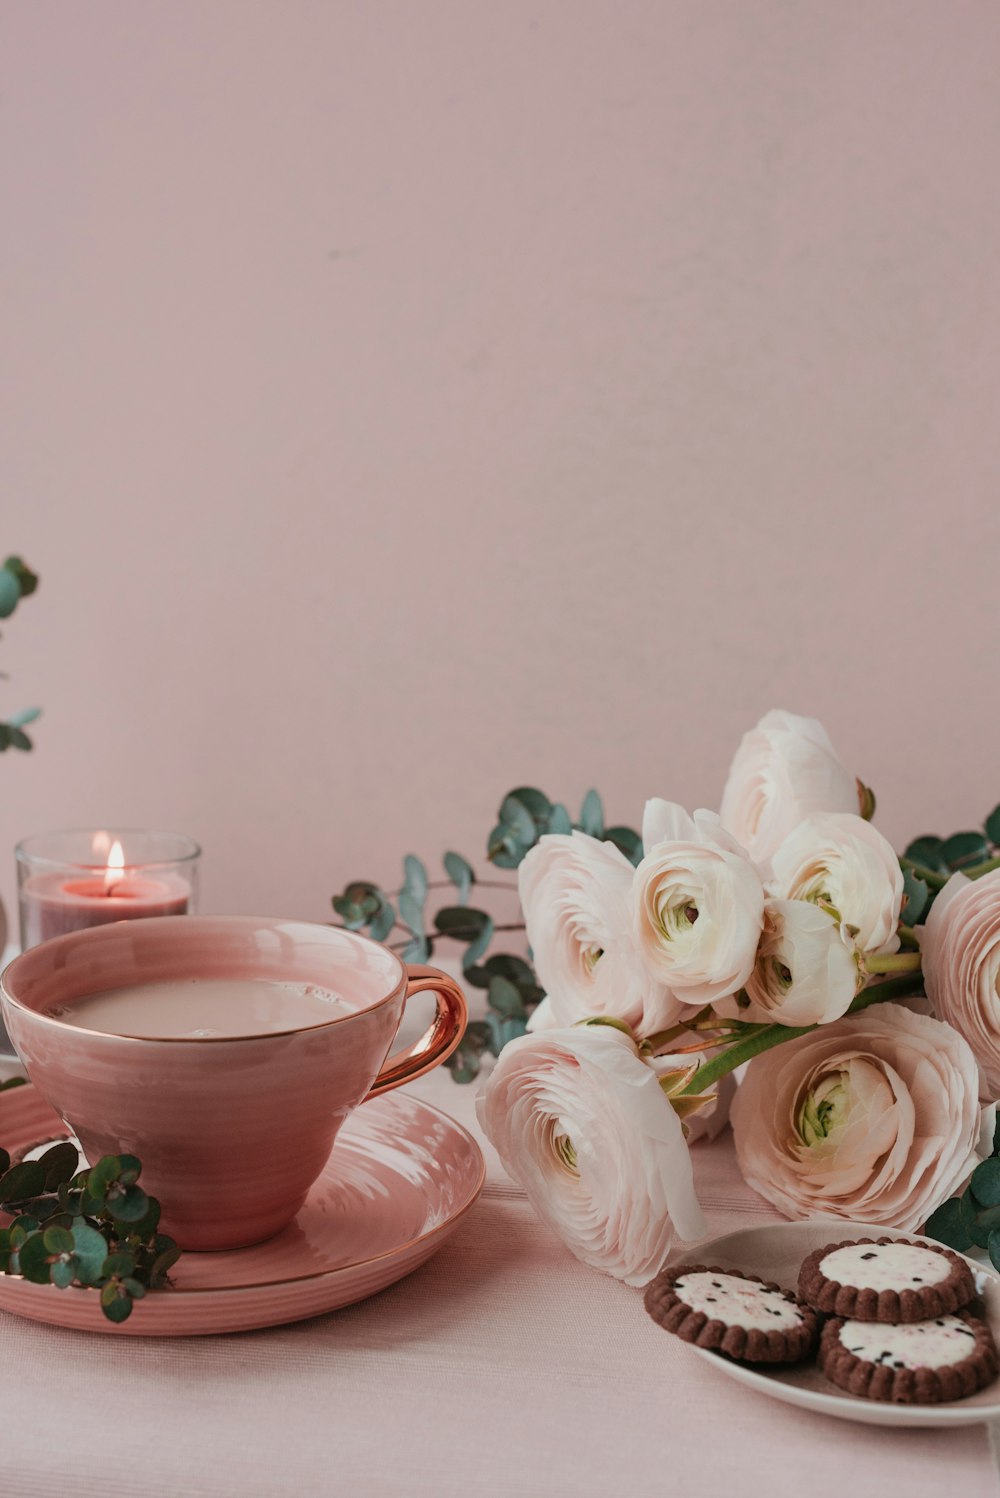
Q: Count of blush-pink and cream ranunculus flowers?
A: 8